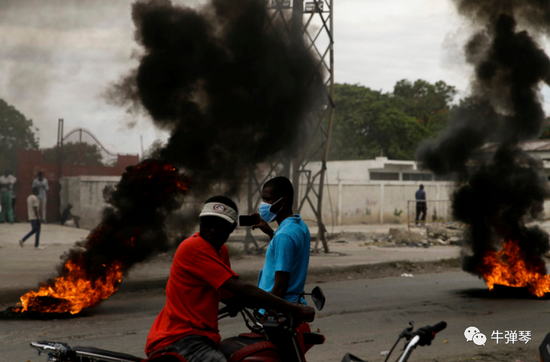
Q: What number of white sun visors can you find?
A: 1